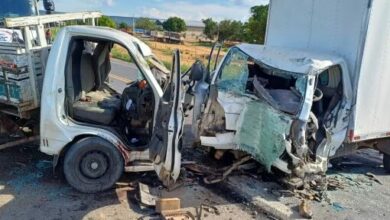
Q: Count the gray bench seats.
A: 1